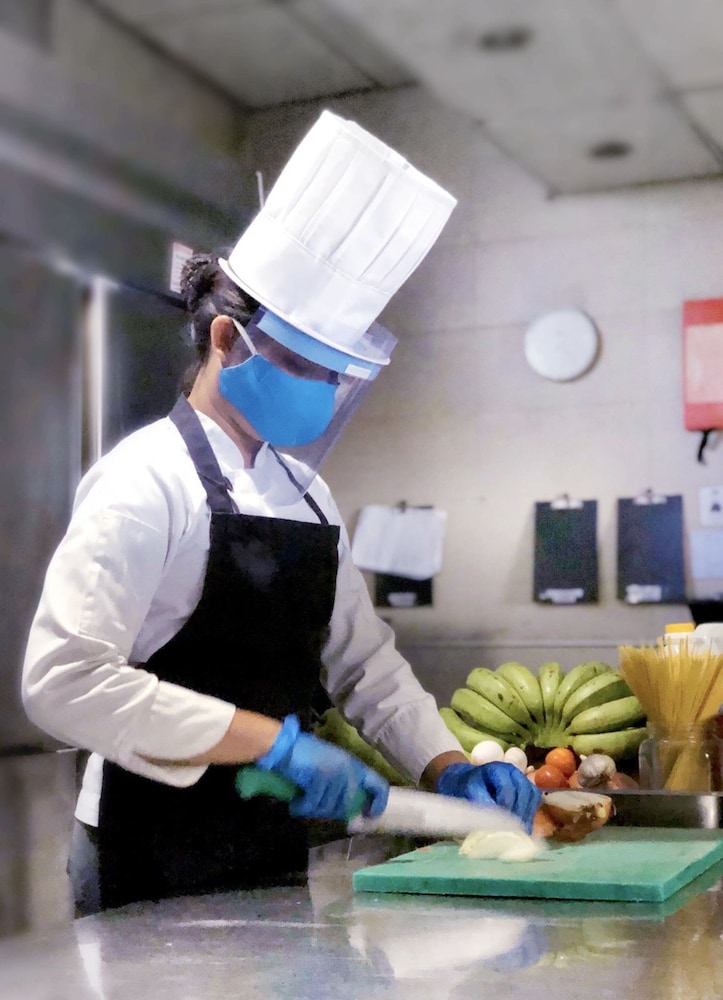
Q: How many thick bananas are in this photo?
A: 9